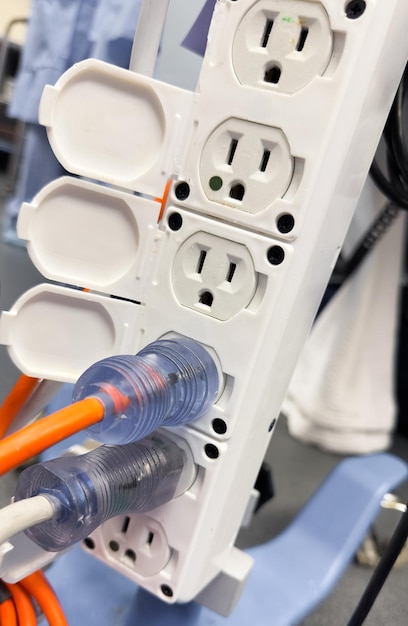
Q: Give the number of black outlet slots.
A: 12